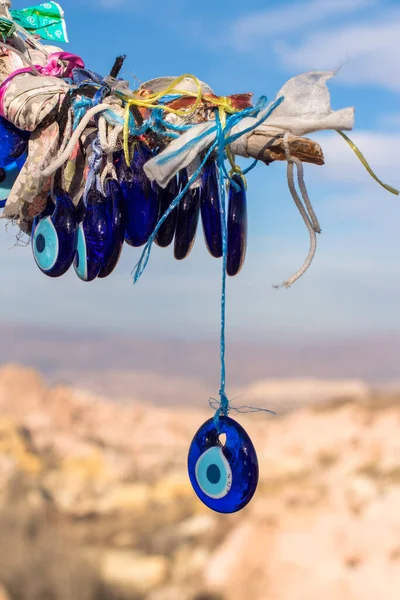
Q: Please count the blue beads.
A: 11